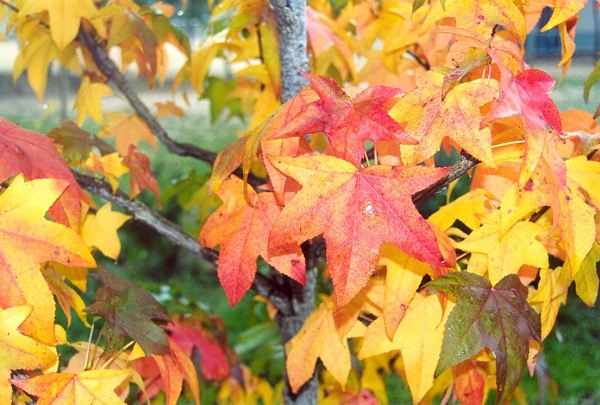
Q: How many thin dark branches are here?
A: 3